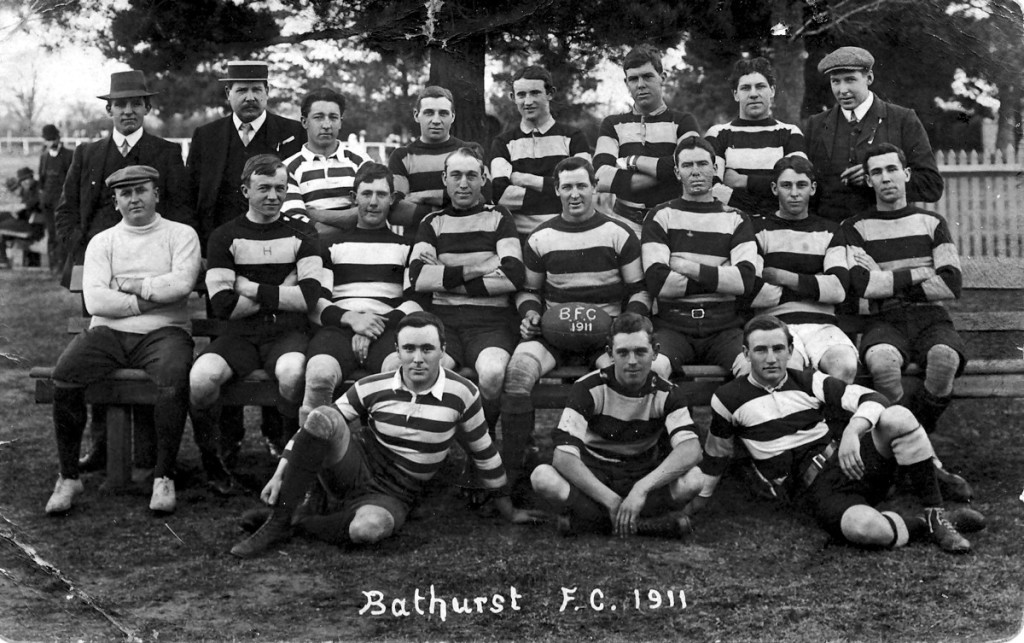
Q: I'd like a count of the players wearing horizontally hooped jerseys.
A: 15